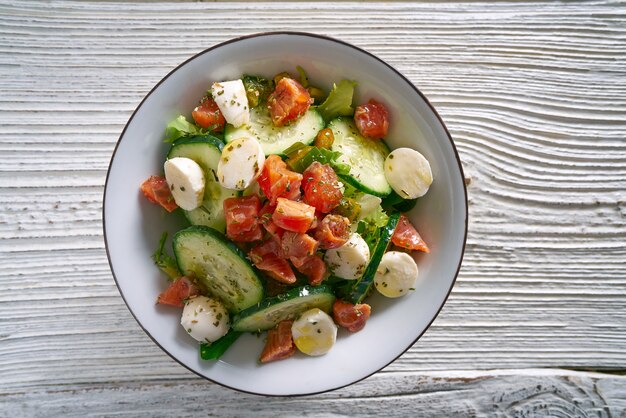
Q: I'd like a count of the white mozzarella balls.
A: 8